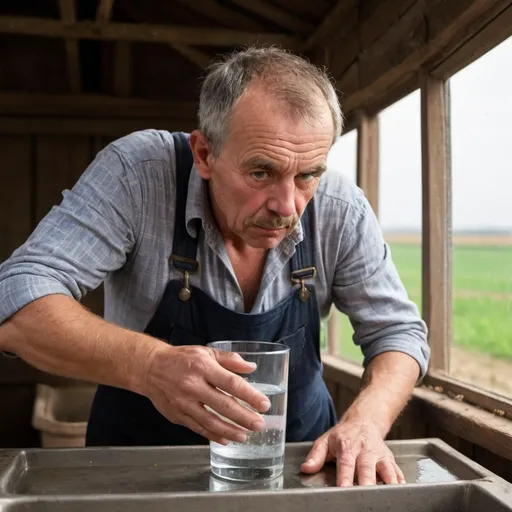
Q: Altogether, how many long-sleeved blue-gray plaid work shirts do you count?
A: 1